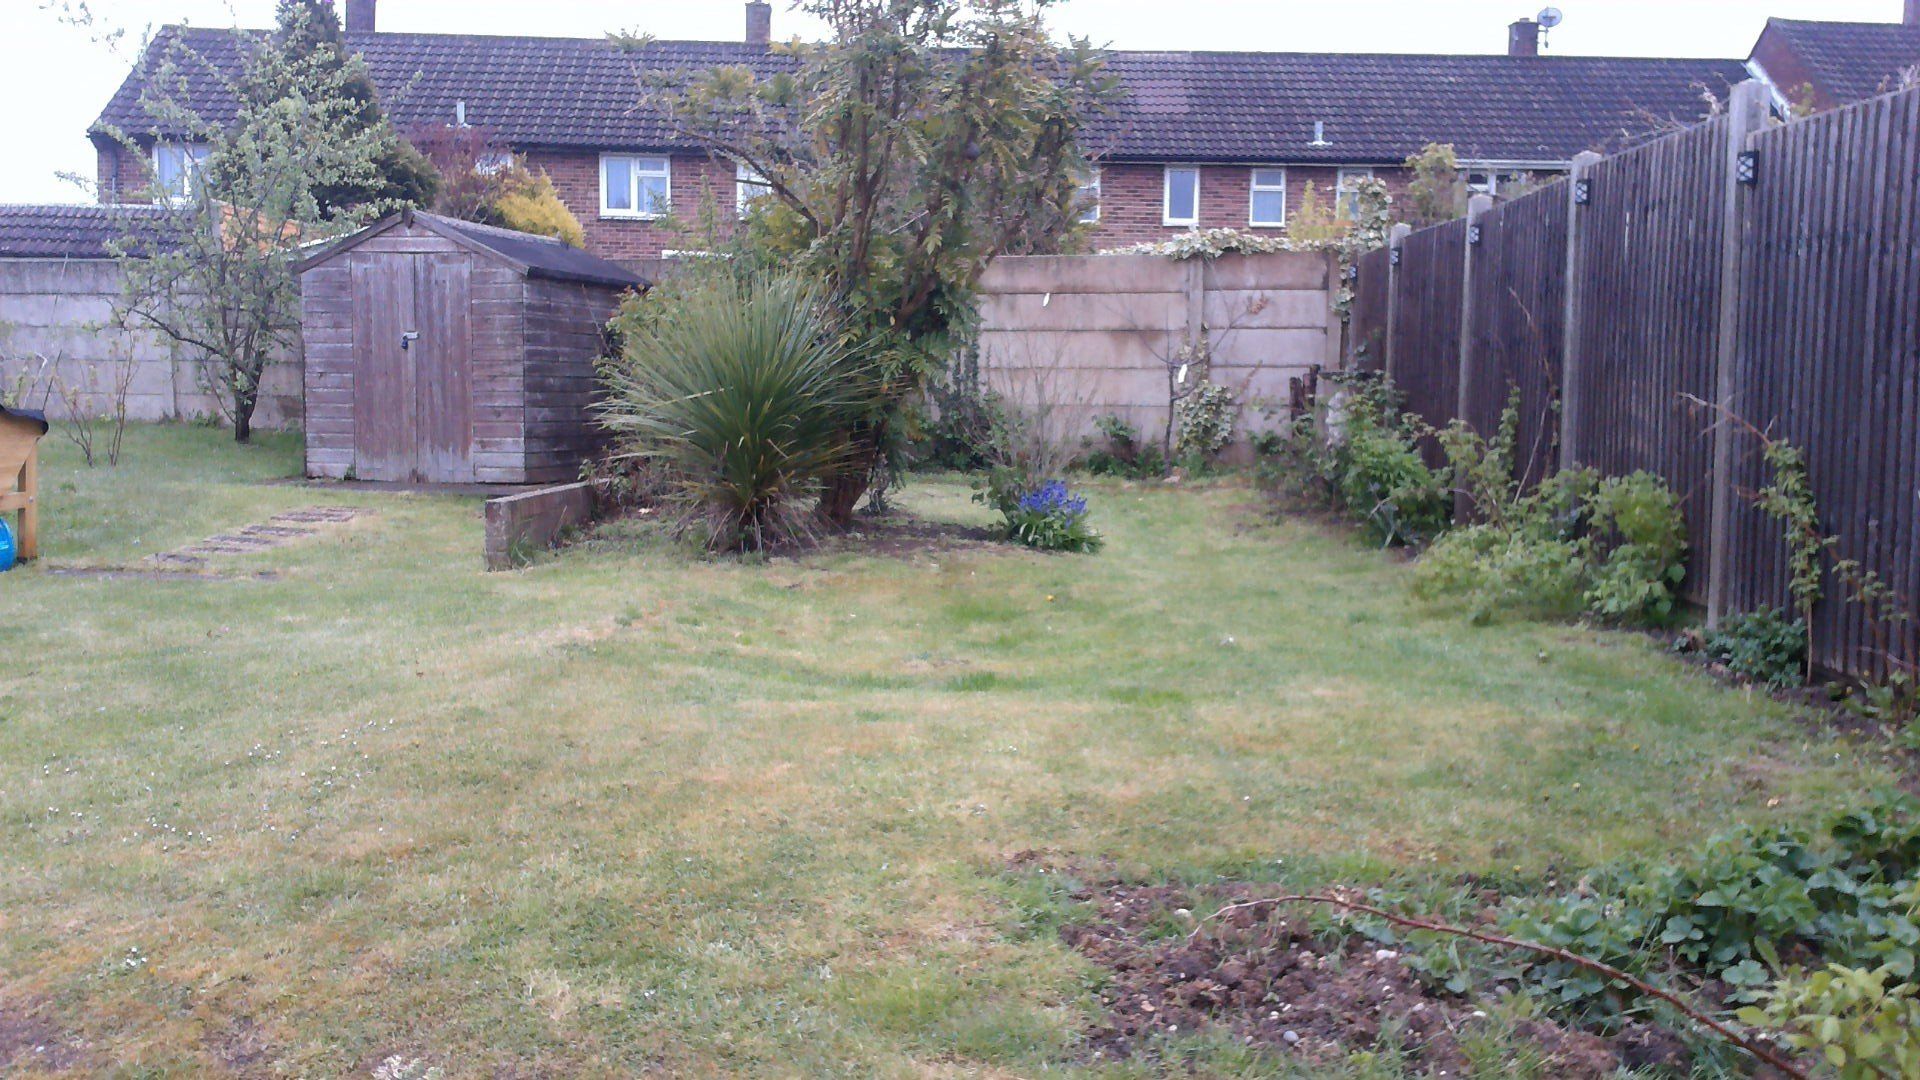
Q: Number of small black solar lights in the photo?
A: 5